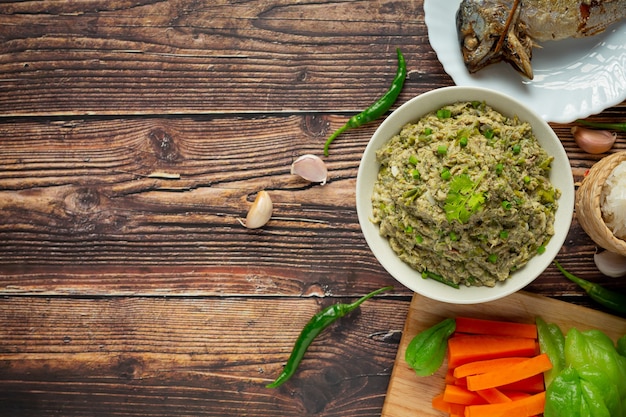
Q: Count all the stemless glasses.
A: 0